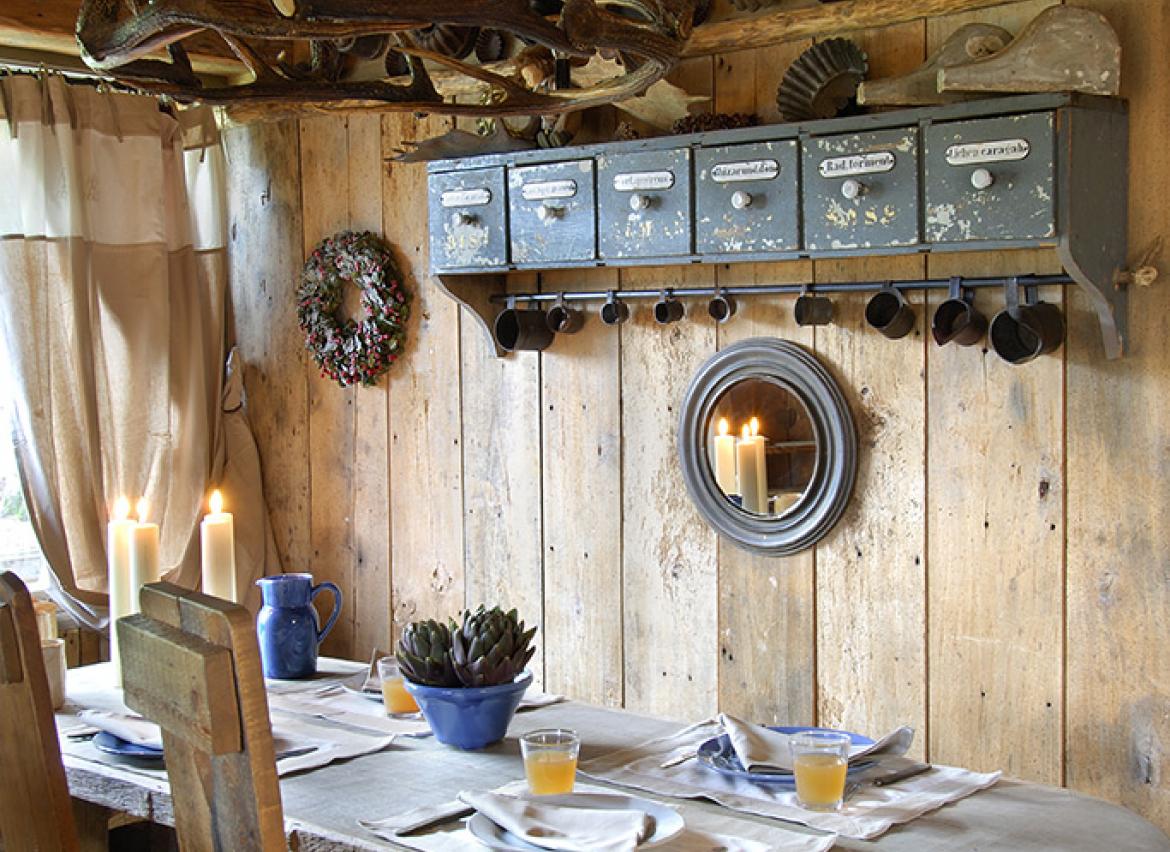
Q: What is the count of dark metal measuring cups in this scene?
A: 9